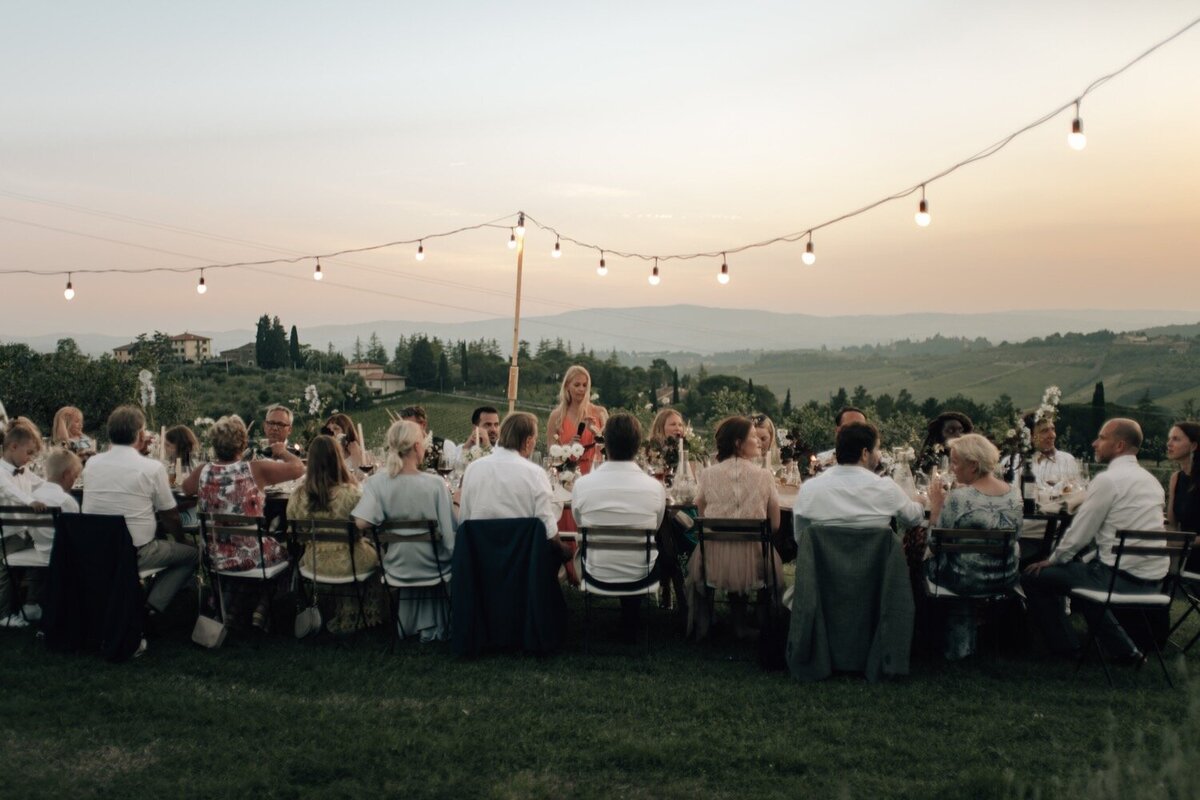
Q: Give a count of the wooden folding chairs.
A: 12